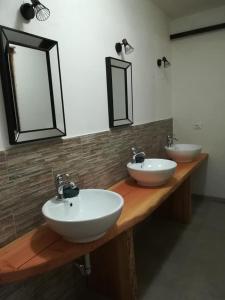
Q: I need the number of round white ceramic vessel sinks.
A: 3